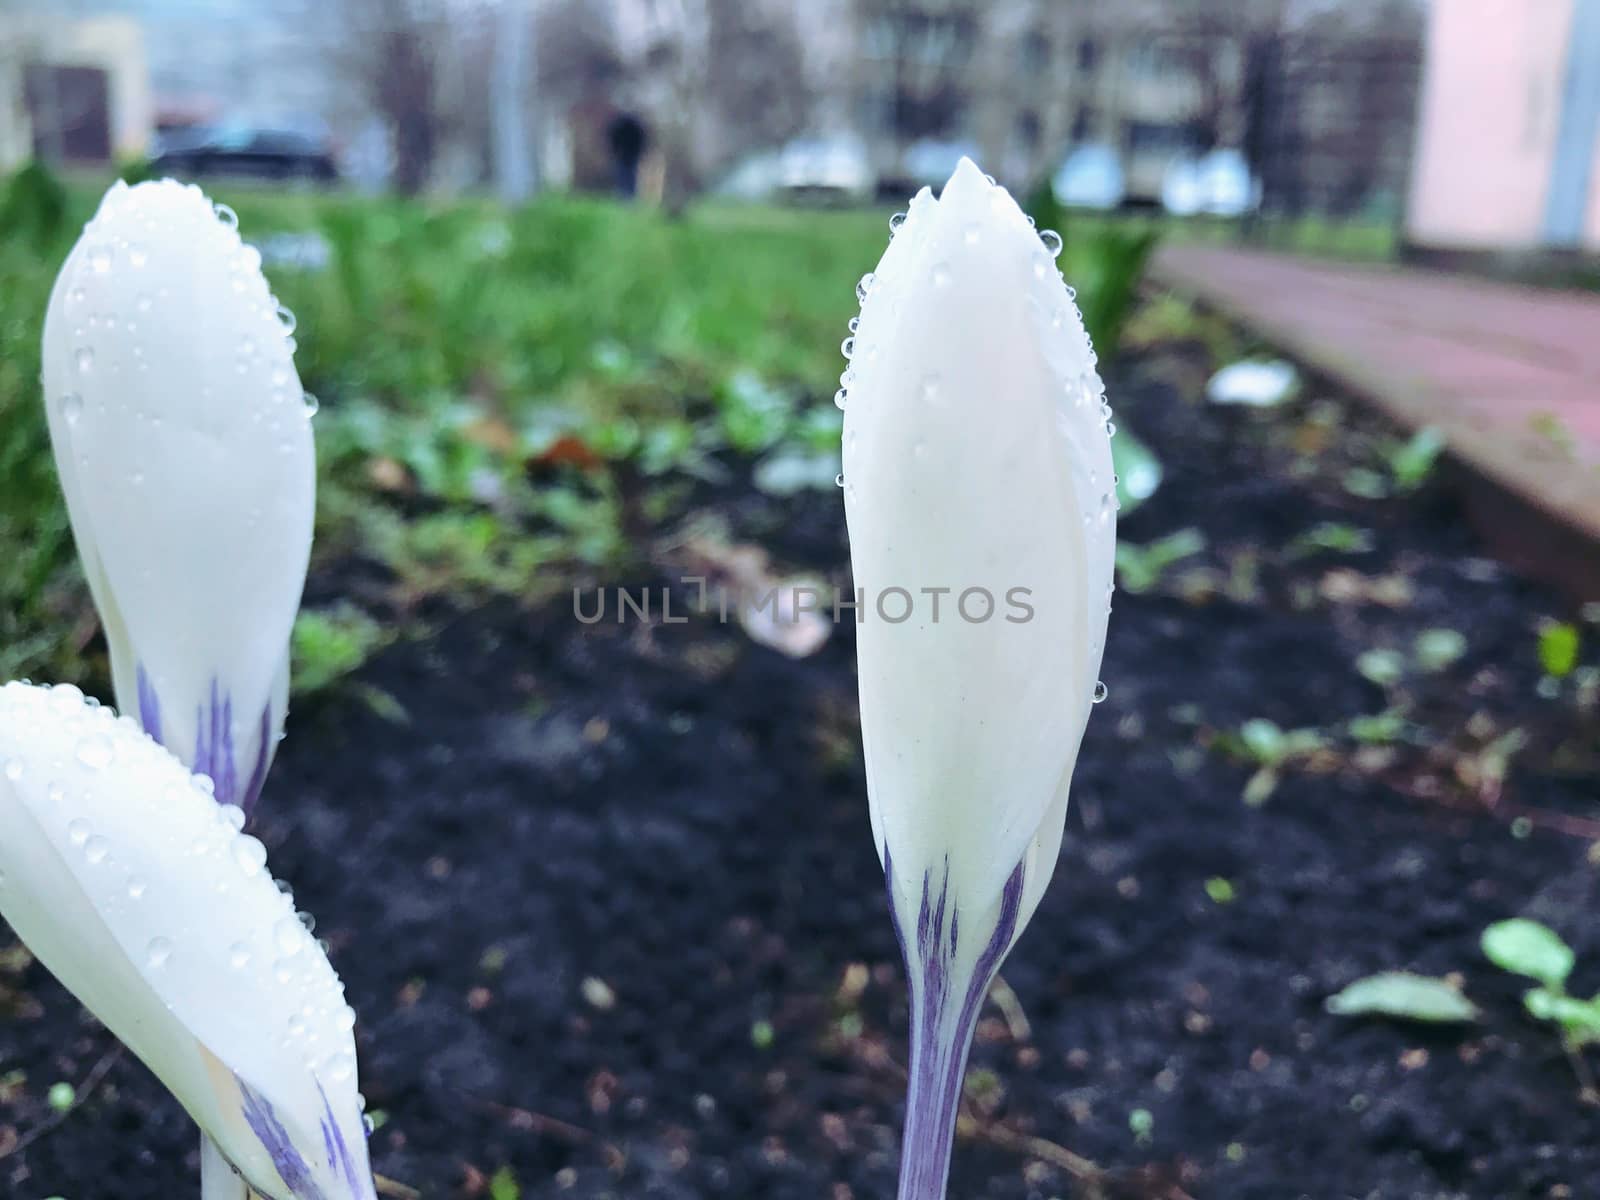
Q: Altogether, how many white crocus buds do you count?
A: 3